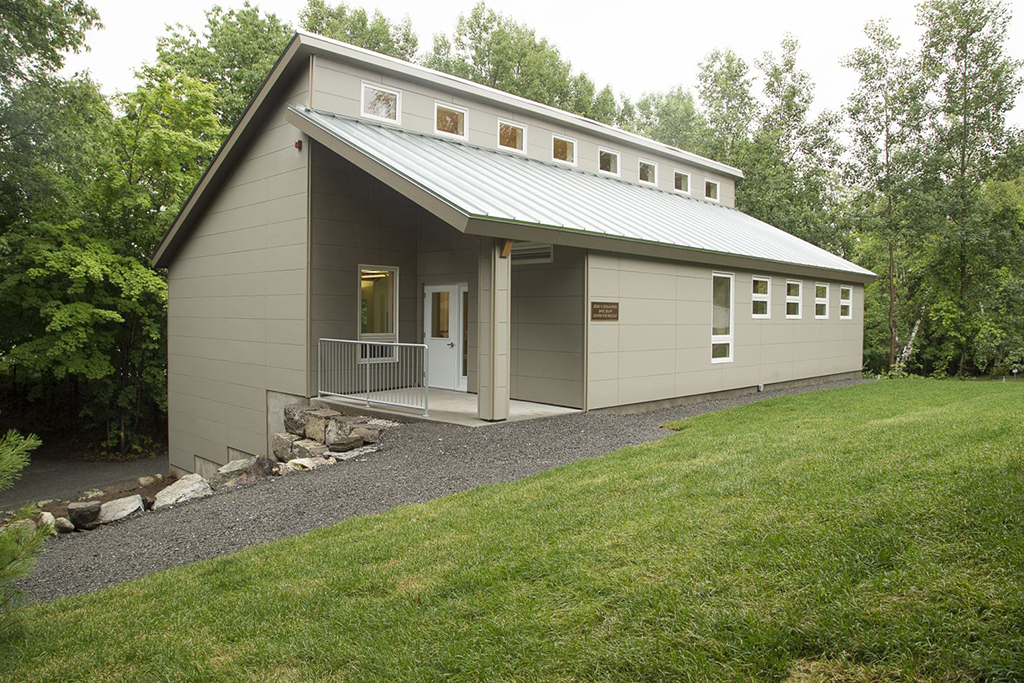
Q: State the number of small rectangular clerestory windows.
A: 8